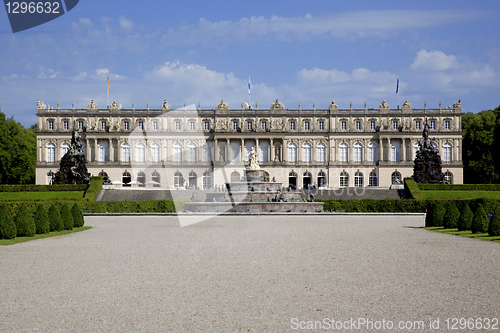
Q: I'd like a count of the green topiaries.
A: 11